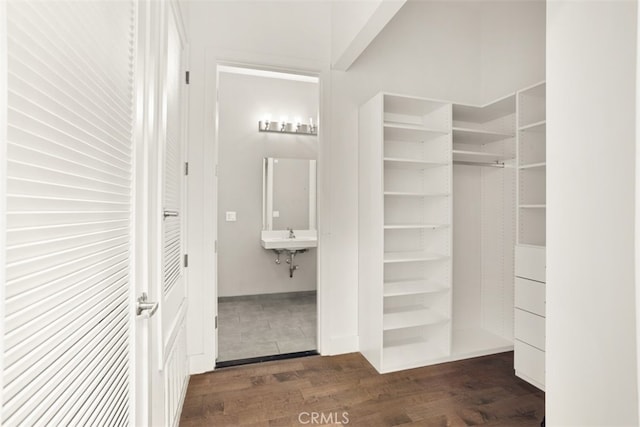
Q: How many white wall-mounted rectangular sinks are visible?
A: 1